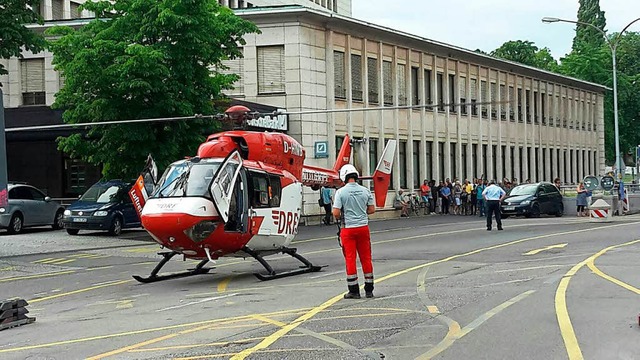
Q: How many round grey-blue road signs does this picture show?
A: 2